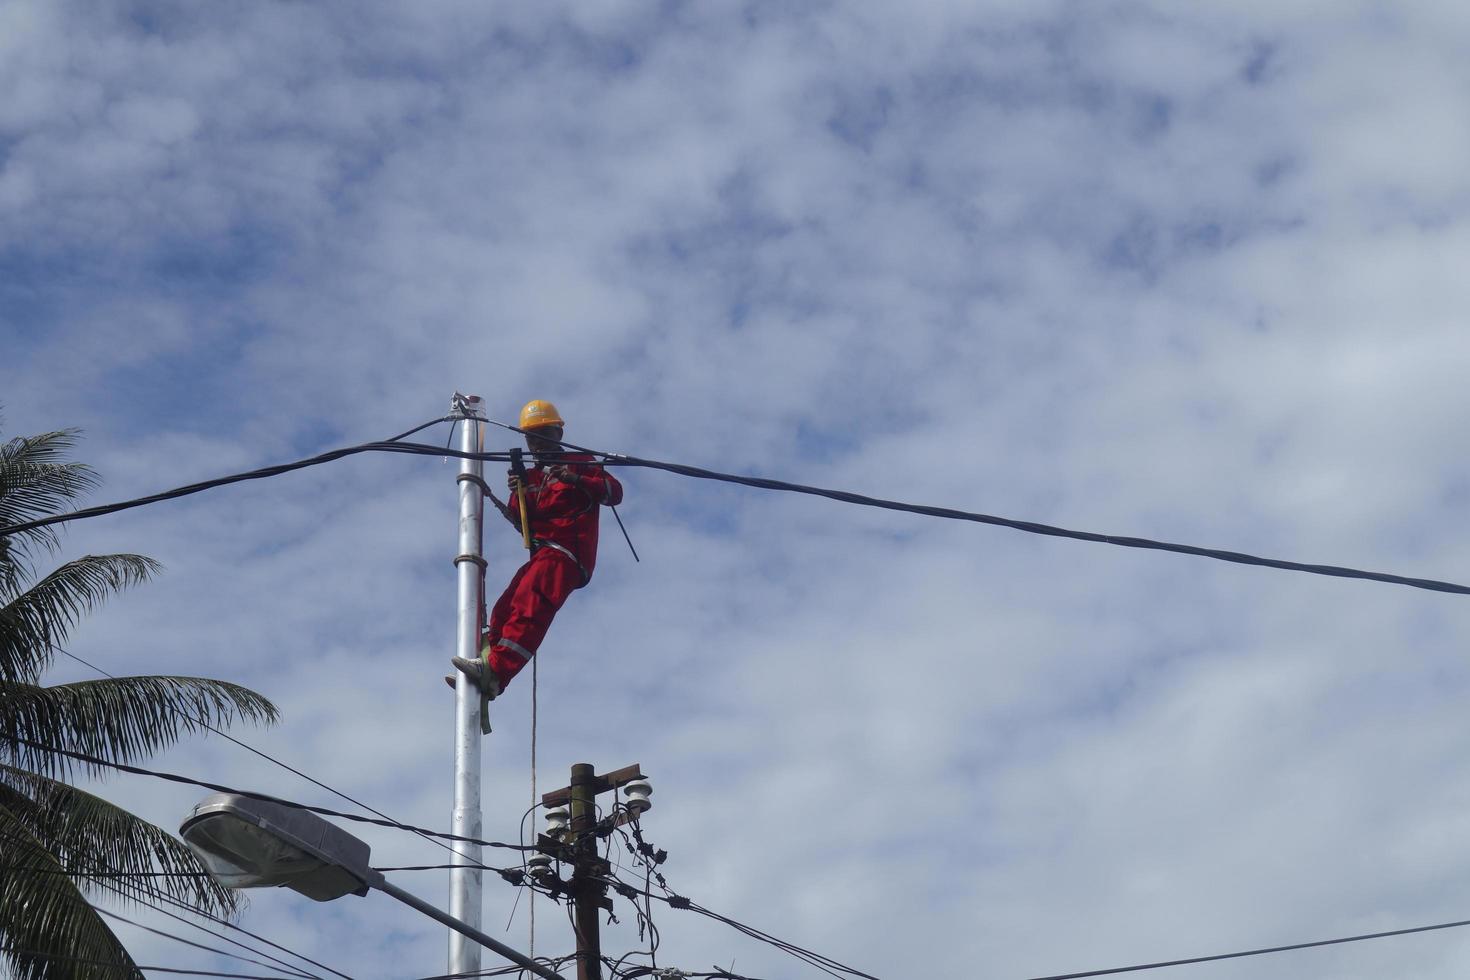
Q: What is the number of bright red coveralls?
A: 1